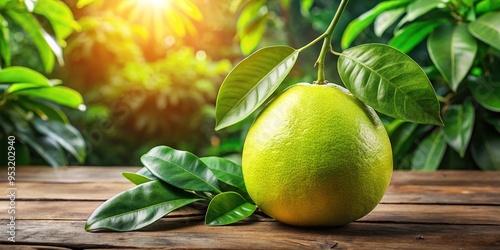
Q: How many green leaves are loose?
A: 5